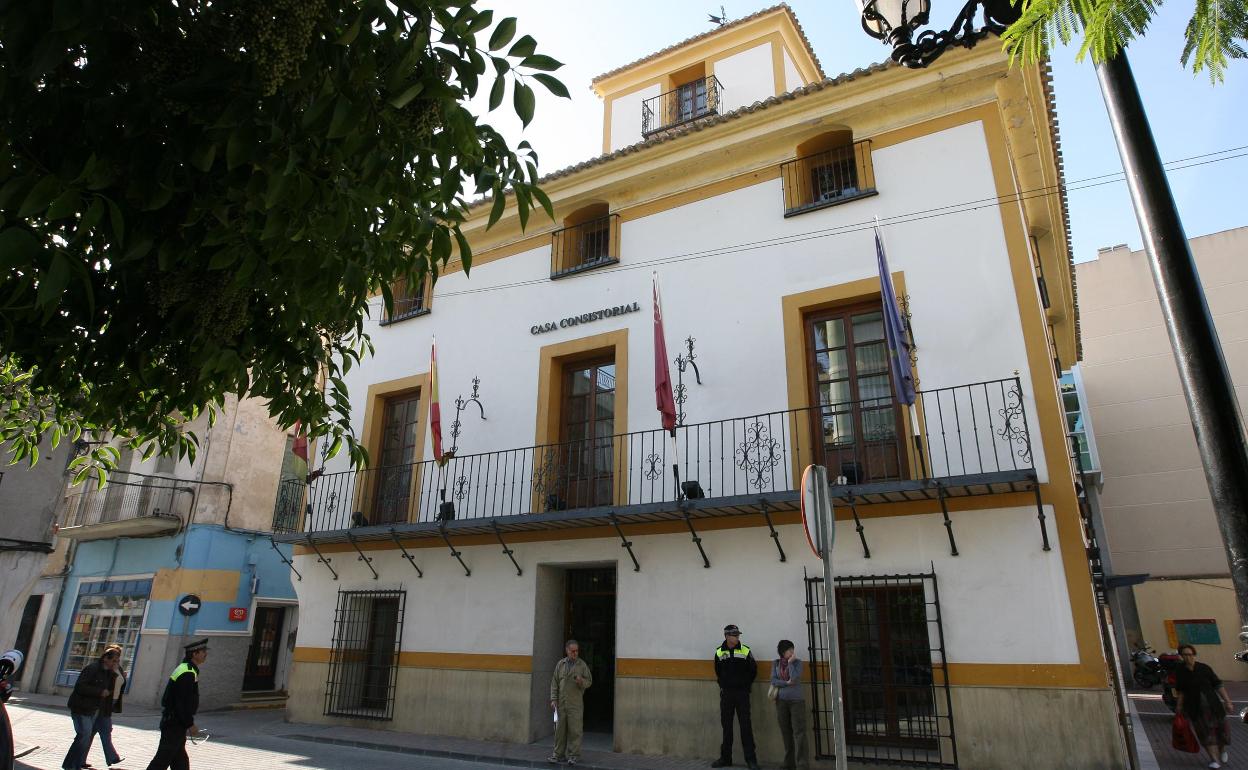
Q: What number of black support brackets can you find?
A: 12